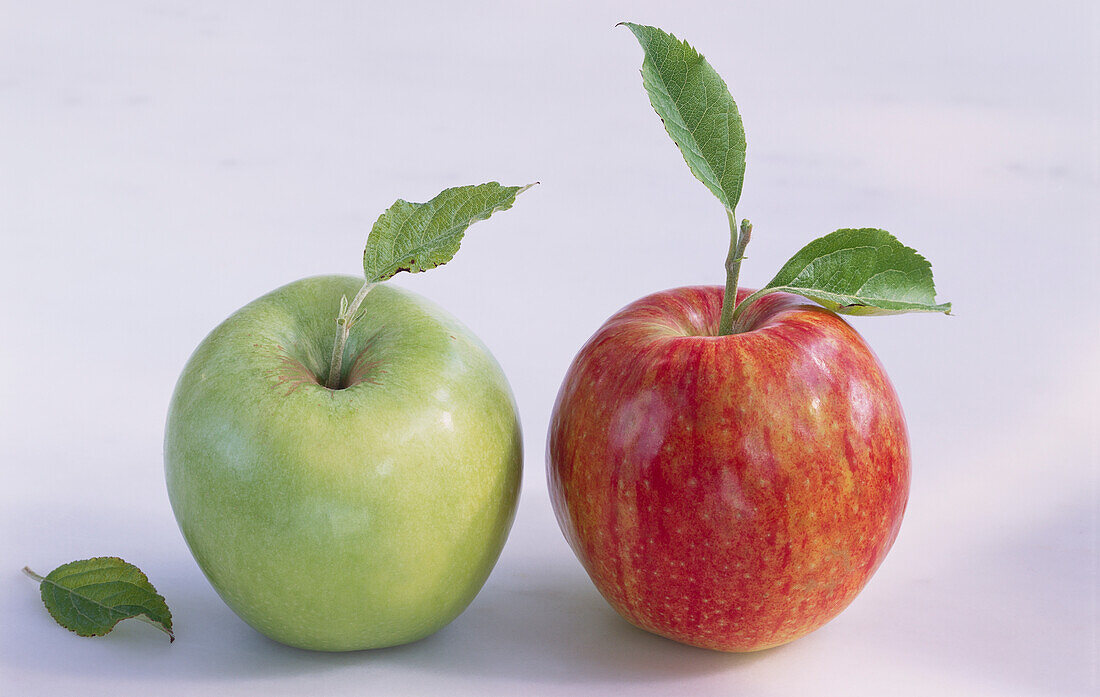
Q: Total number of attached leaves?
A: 3